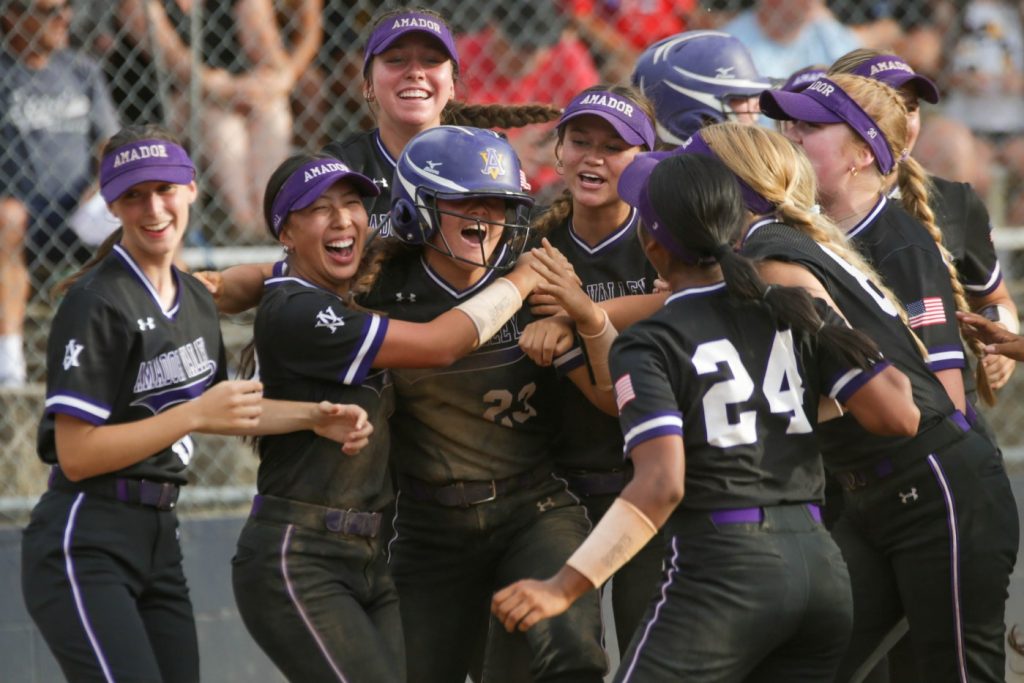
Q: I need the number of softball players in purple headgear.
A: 11